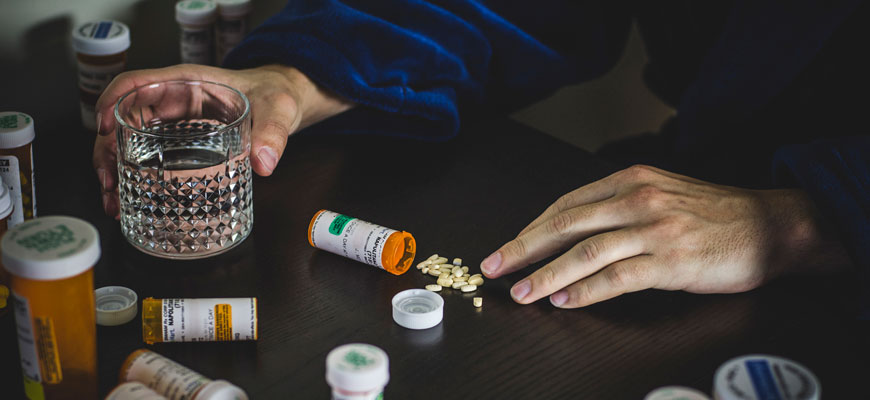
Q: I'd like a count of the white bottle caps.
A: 12